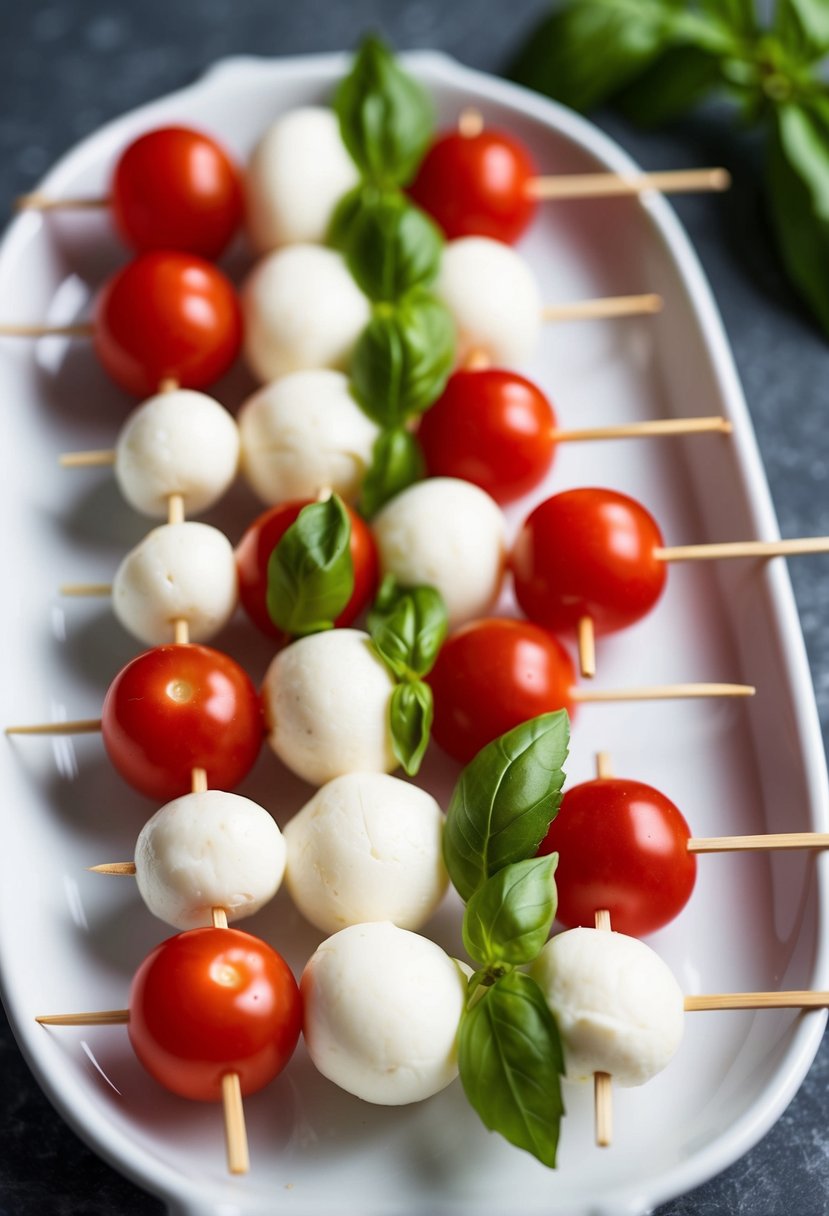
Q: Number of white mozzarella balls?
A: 12